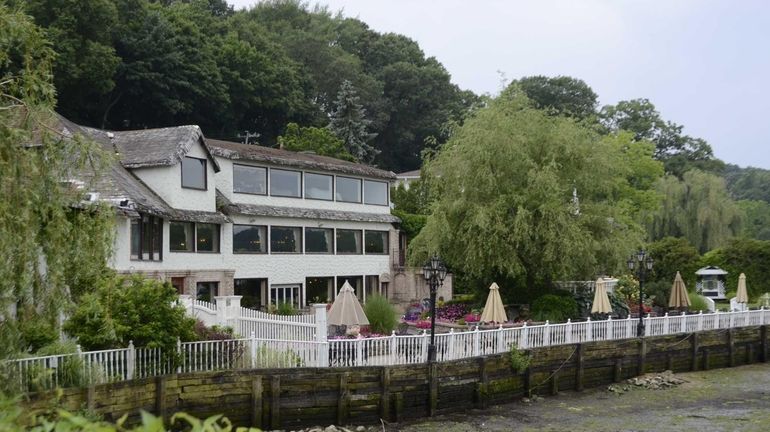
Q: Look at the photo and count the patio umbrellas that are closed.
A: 5